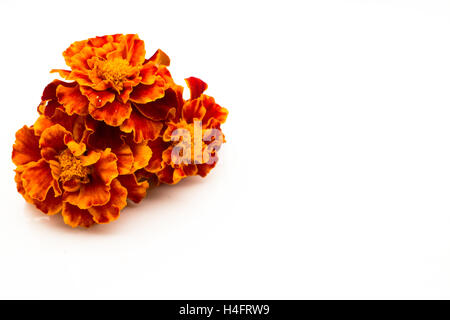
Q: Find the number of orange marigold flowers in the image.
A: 3